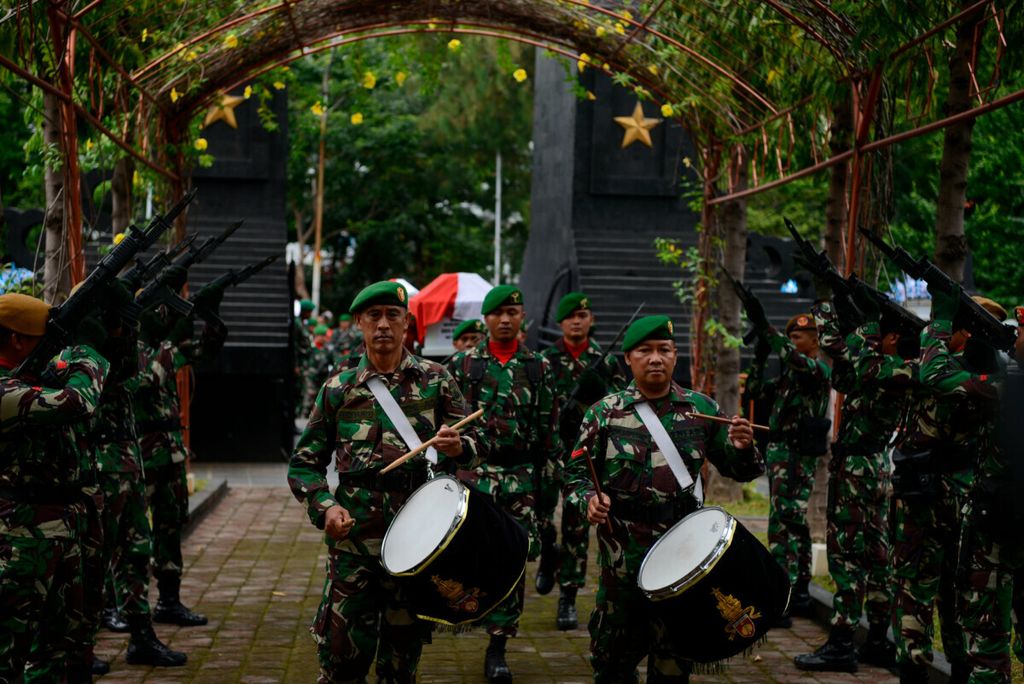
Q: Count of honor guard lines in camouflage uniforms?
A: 2